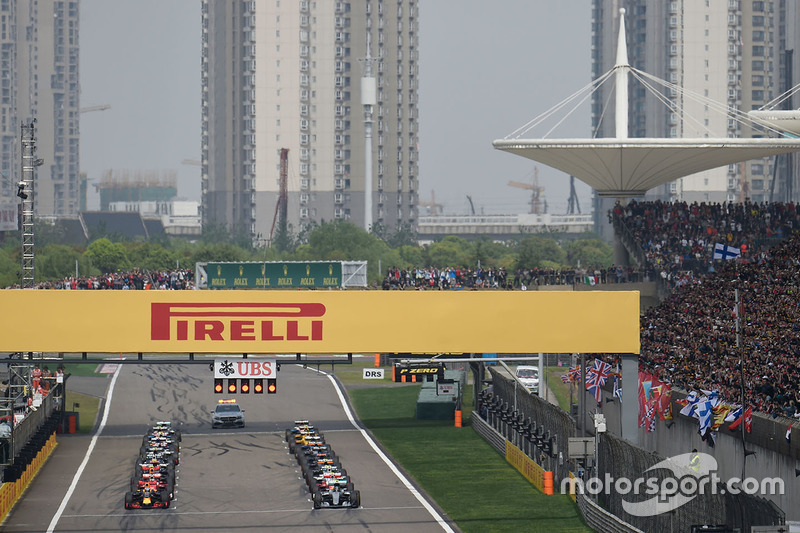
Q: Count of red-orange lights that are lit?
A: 5